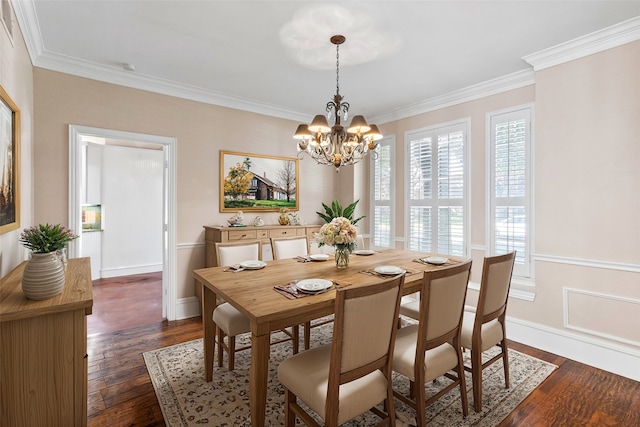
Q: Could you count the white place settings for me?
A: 6